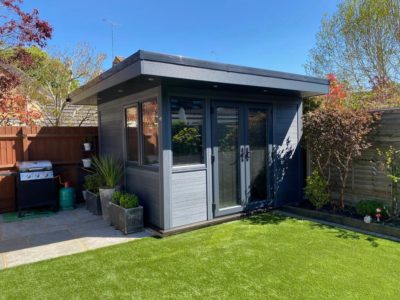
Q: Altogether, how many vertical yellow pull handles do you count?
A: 0